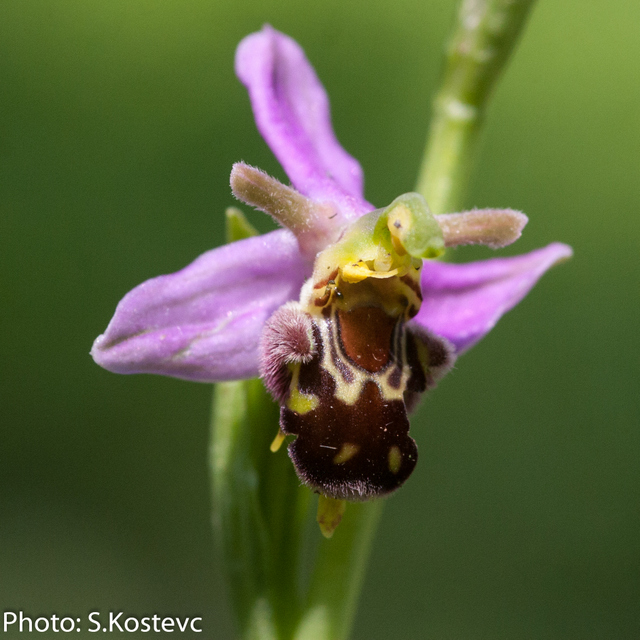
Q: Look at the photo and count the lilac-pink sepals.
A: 3